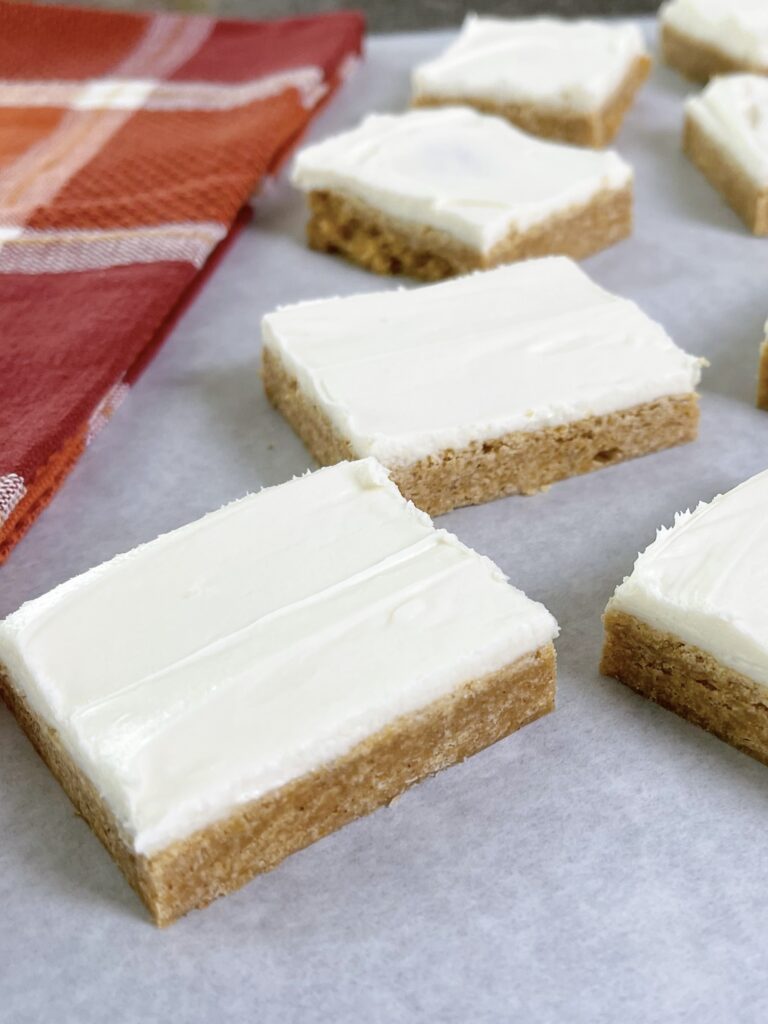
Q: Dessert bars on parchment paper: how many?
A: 8